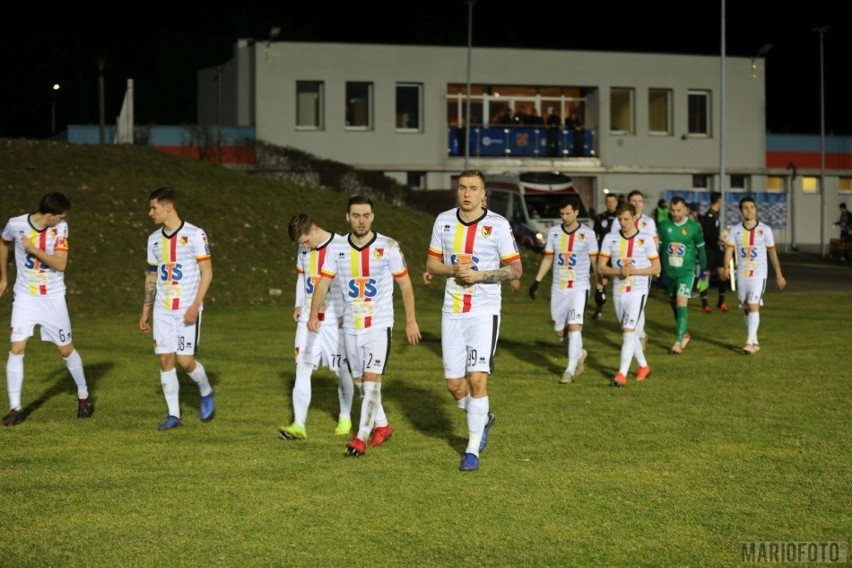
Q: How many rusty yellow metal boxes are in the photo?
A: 0